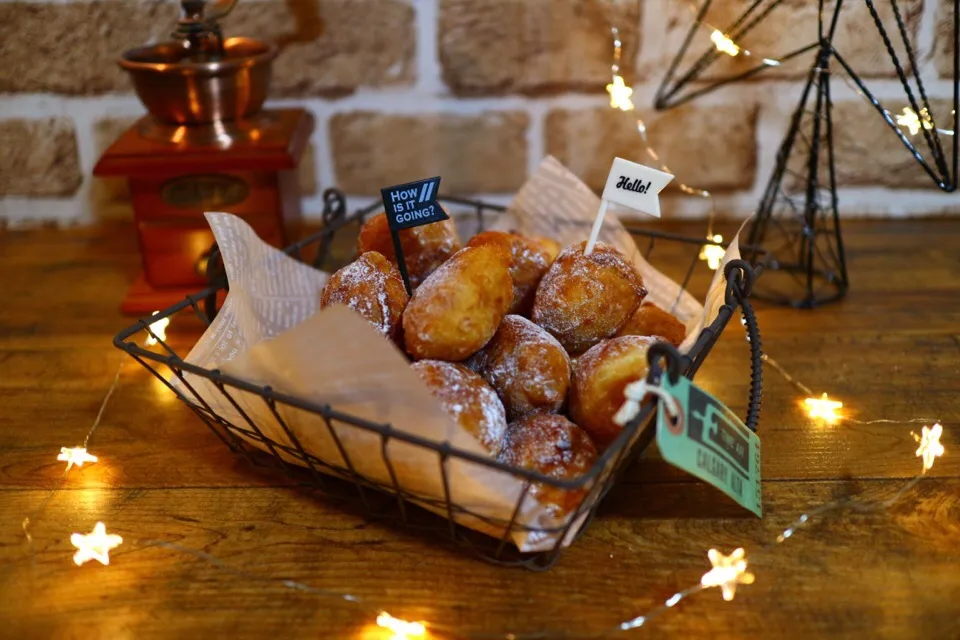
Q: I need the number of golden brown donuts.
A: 10